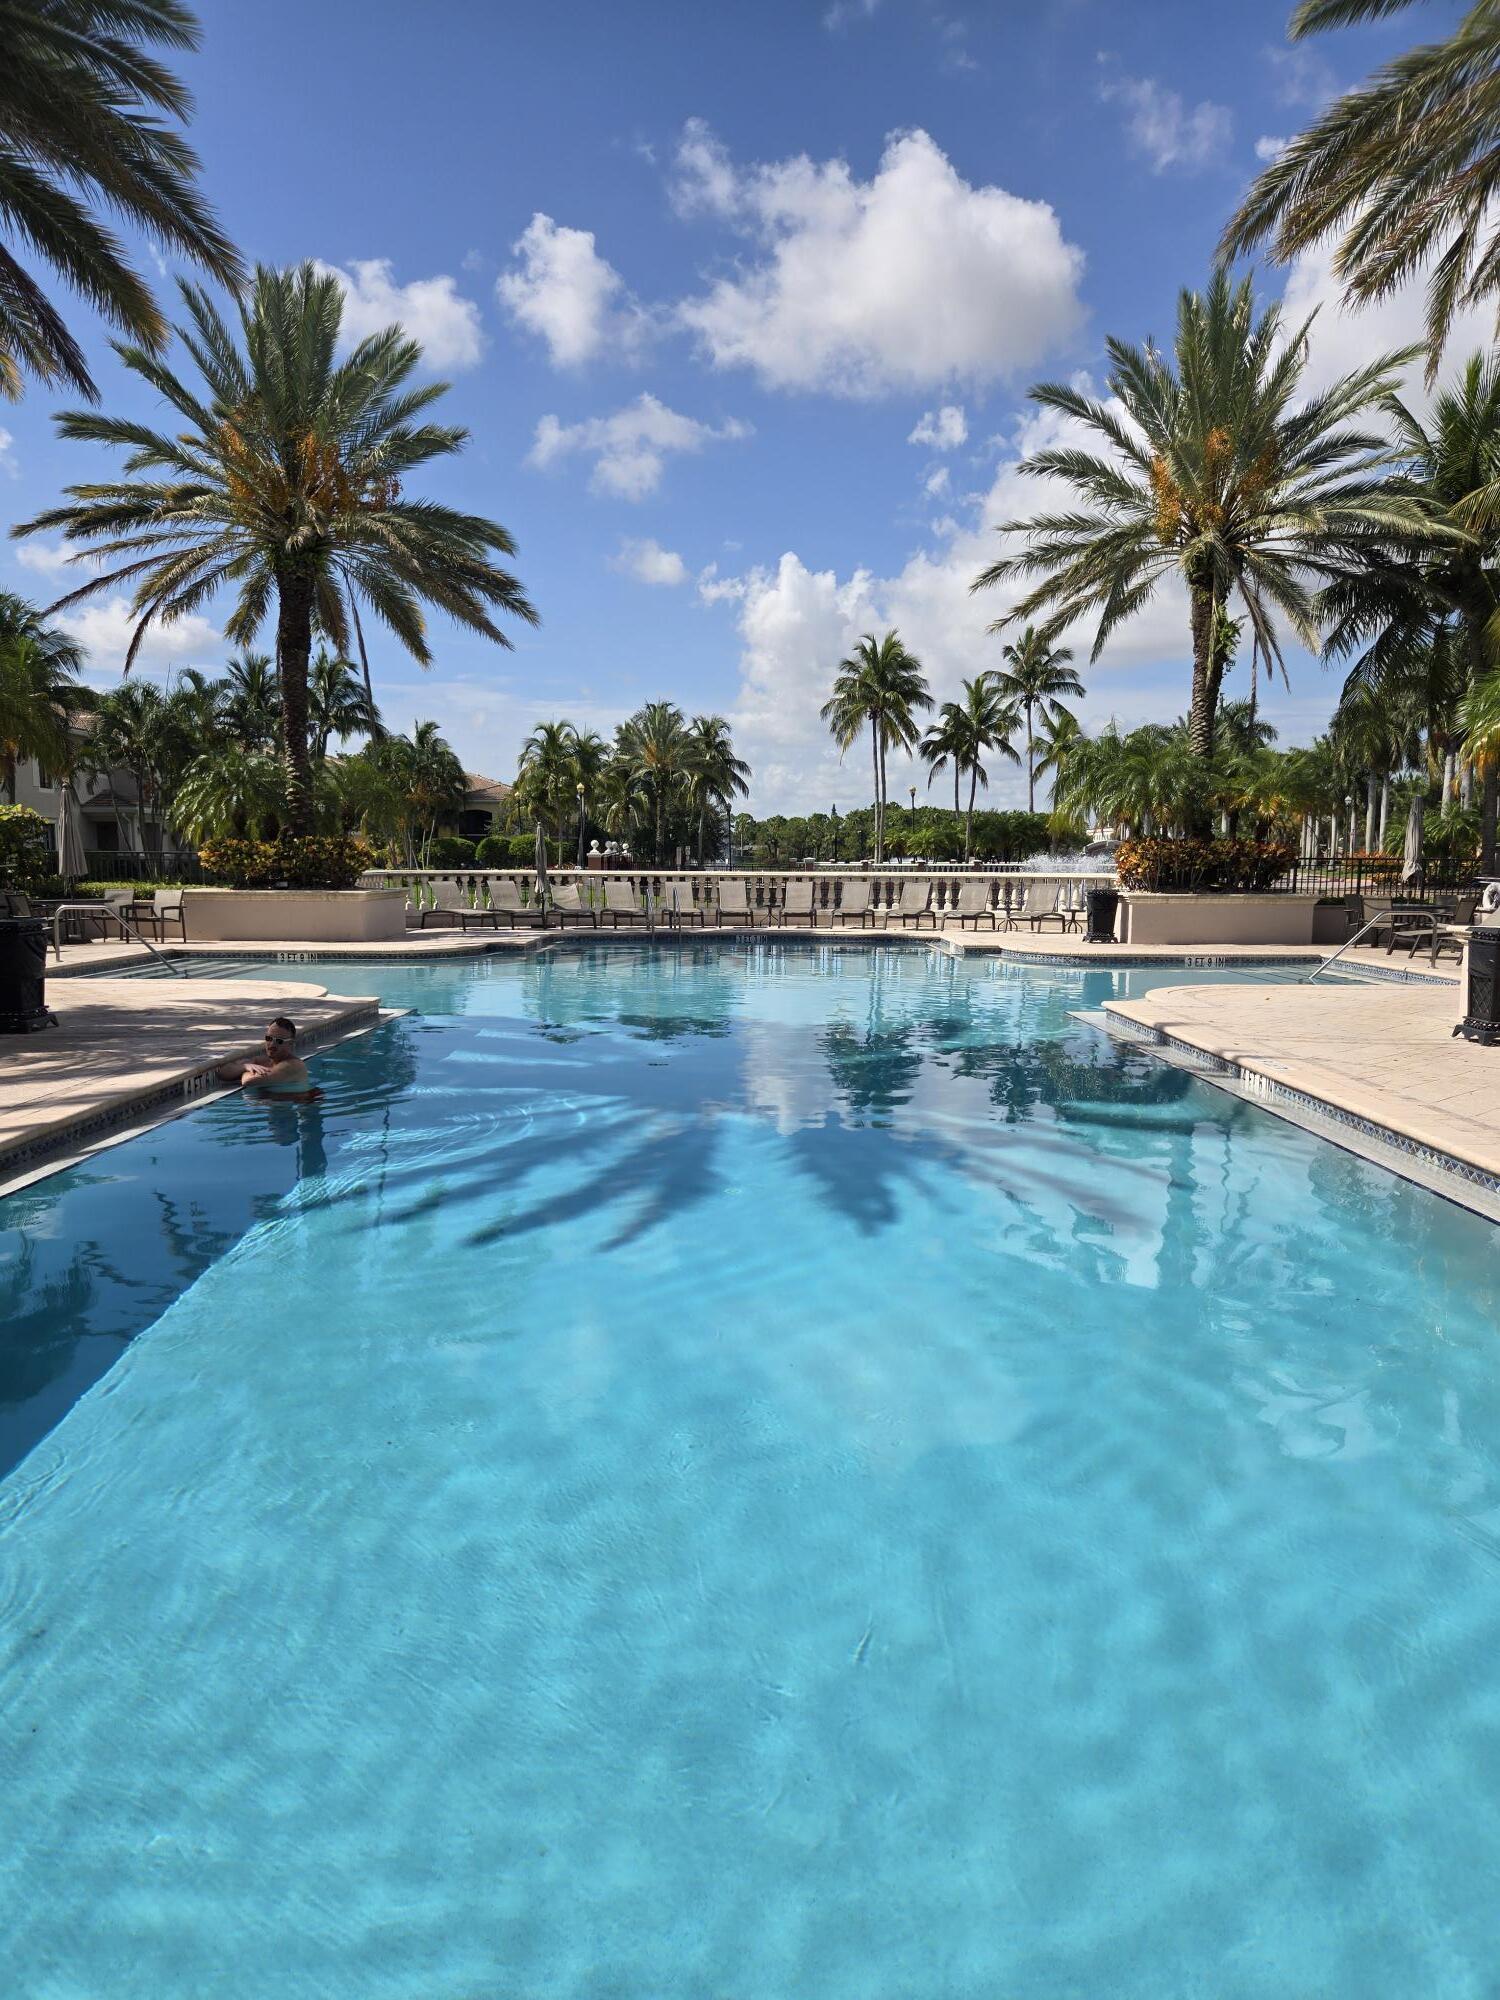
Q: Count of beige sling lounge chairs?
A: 11